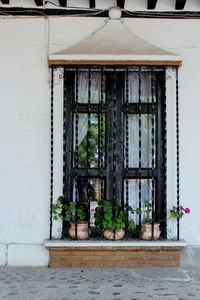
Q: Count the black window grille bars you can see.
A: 11